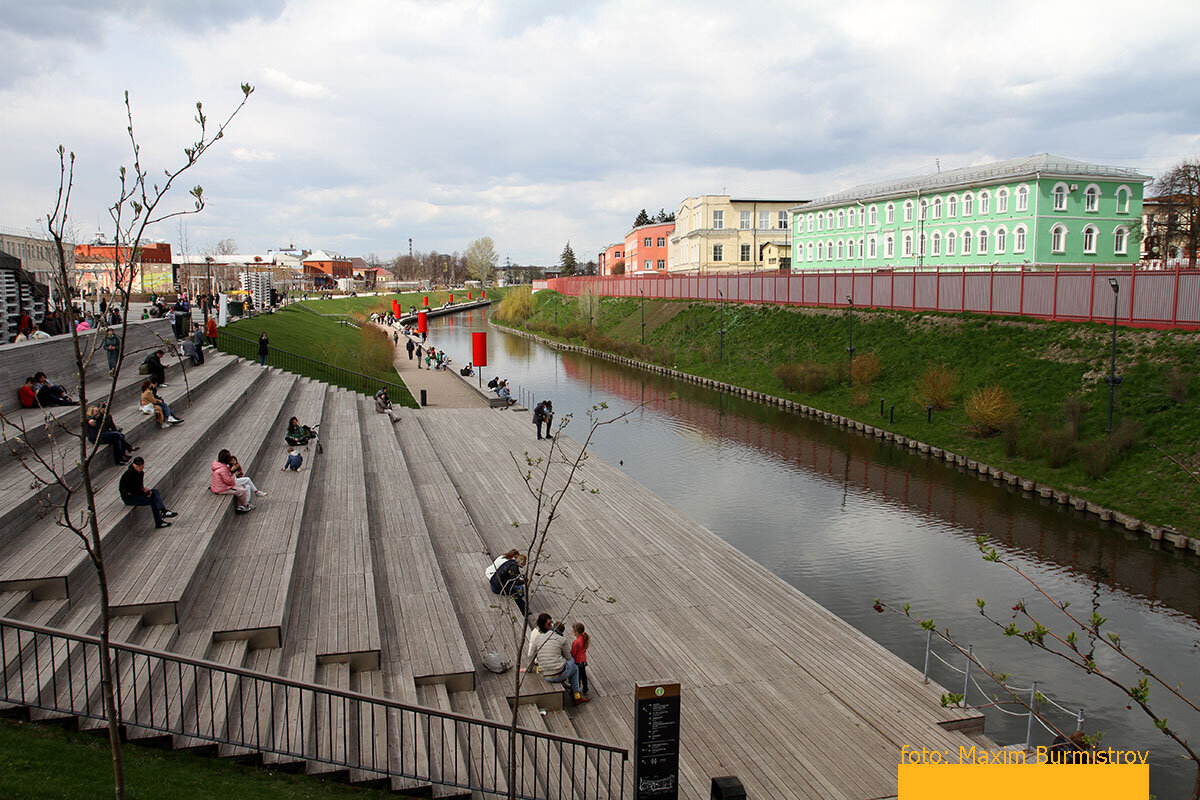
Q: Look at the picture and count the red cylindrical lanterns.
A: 8